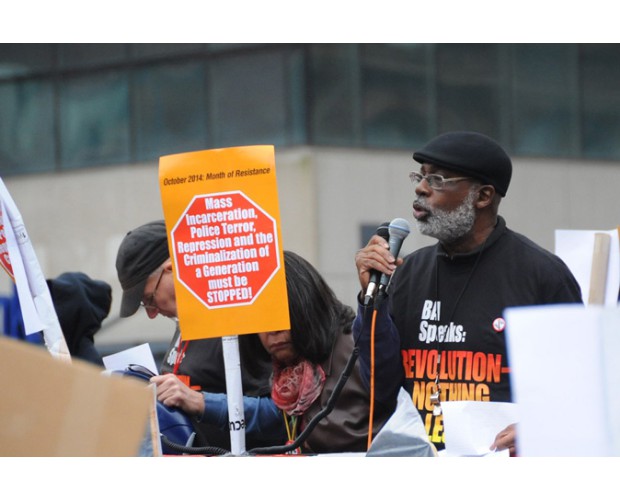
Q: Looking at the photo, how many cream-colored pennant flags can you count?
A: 0